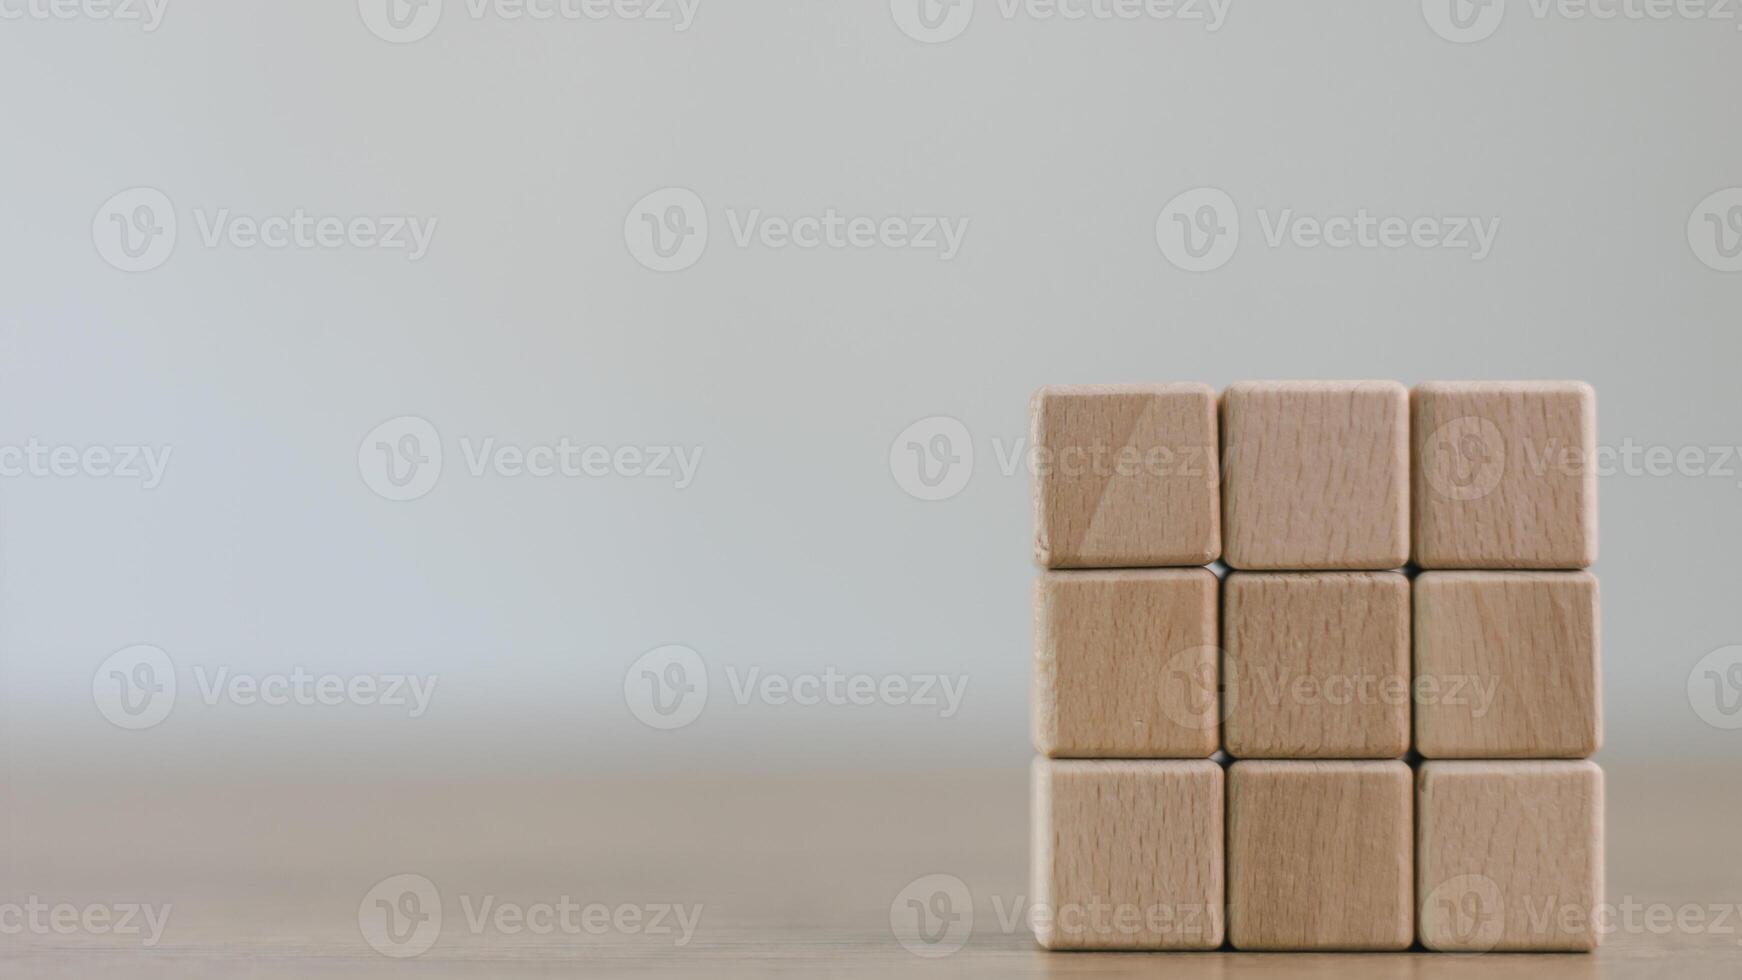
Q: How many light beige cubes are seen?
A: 9